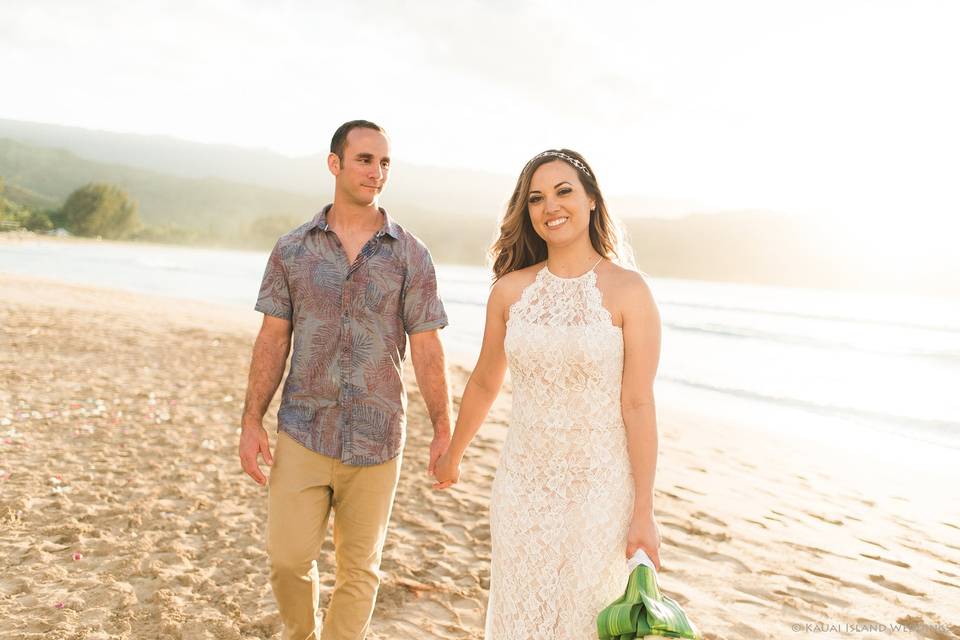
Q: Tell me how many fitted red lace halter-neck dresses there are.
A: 0